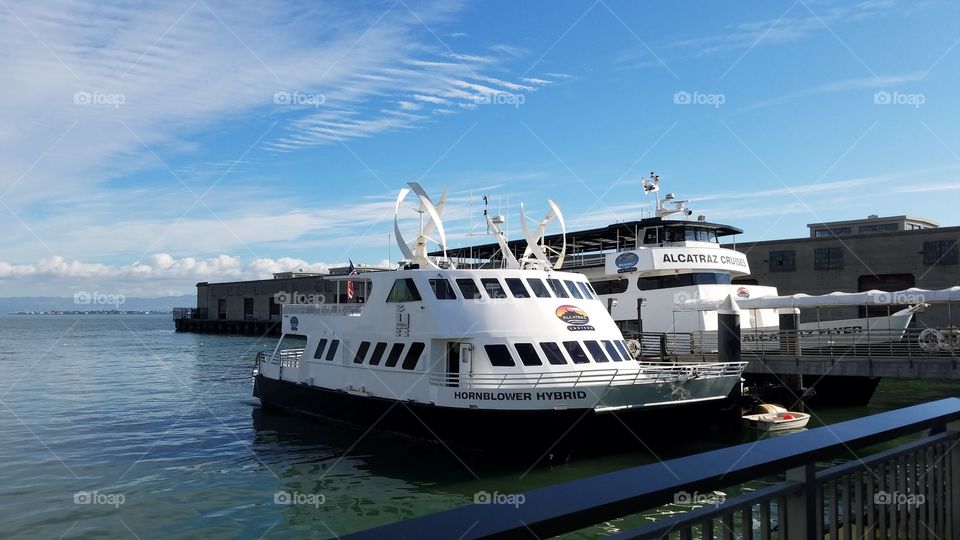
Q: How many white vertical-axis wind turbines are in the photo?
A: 2